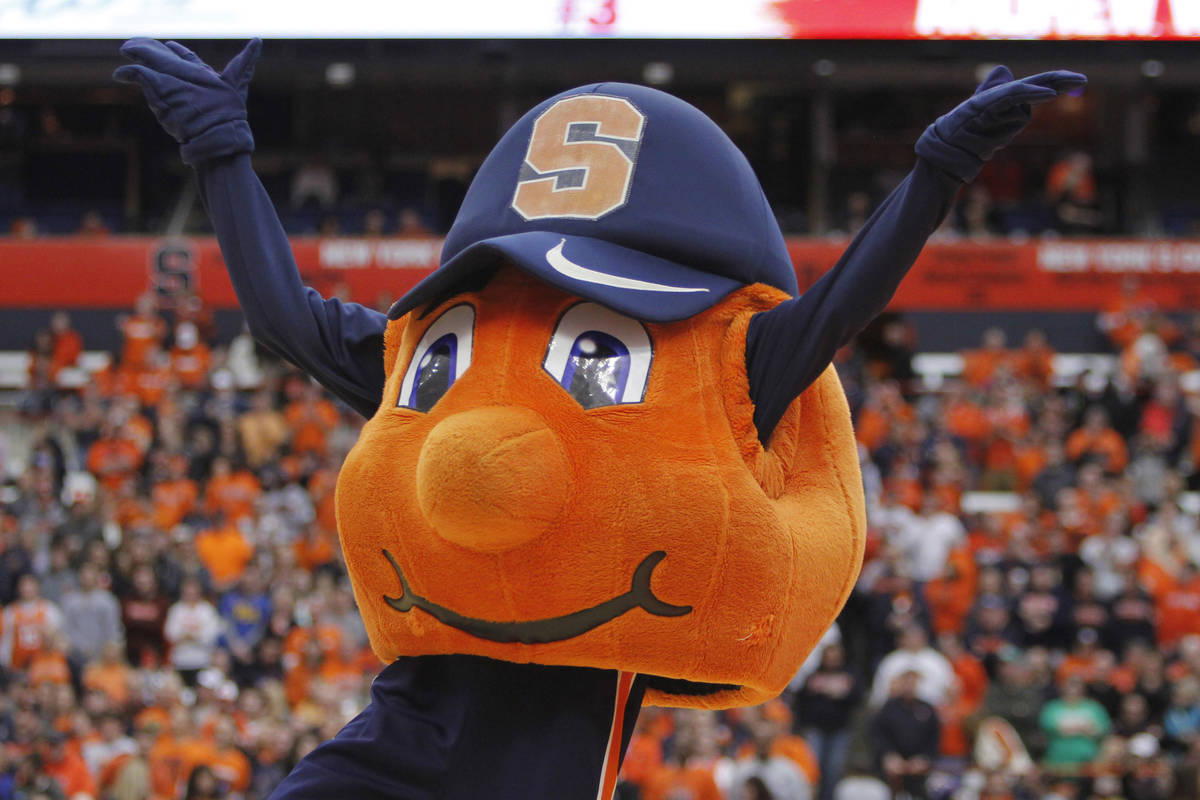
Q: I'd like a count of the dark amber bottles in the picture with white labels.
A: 0